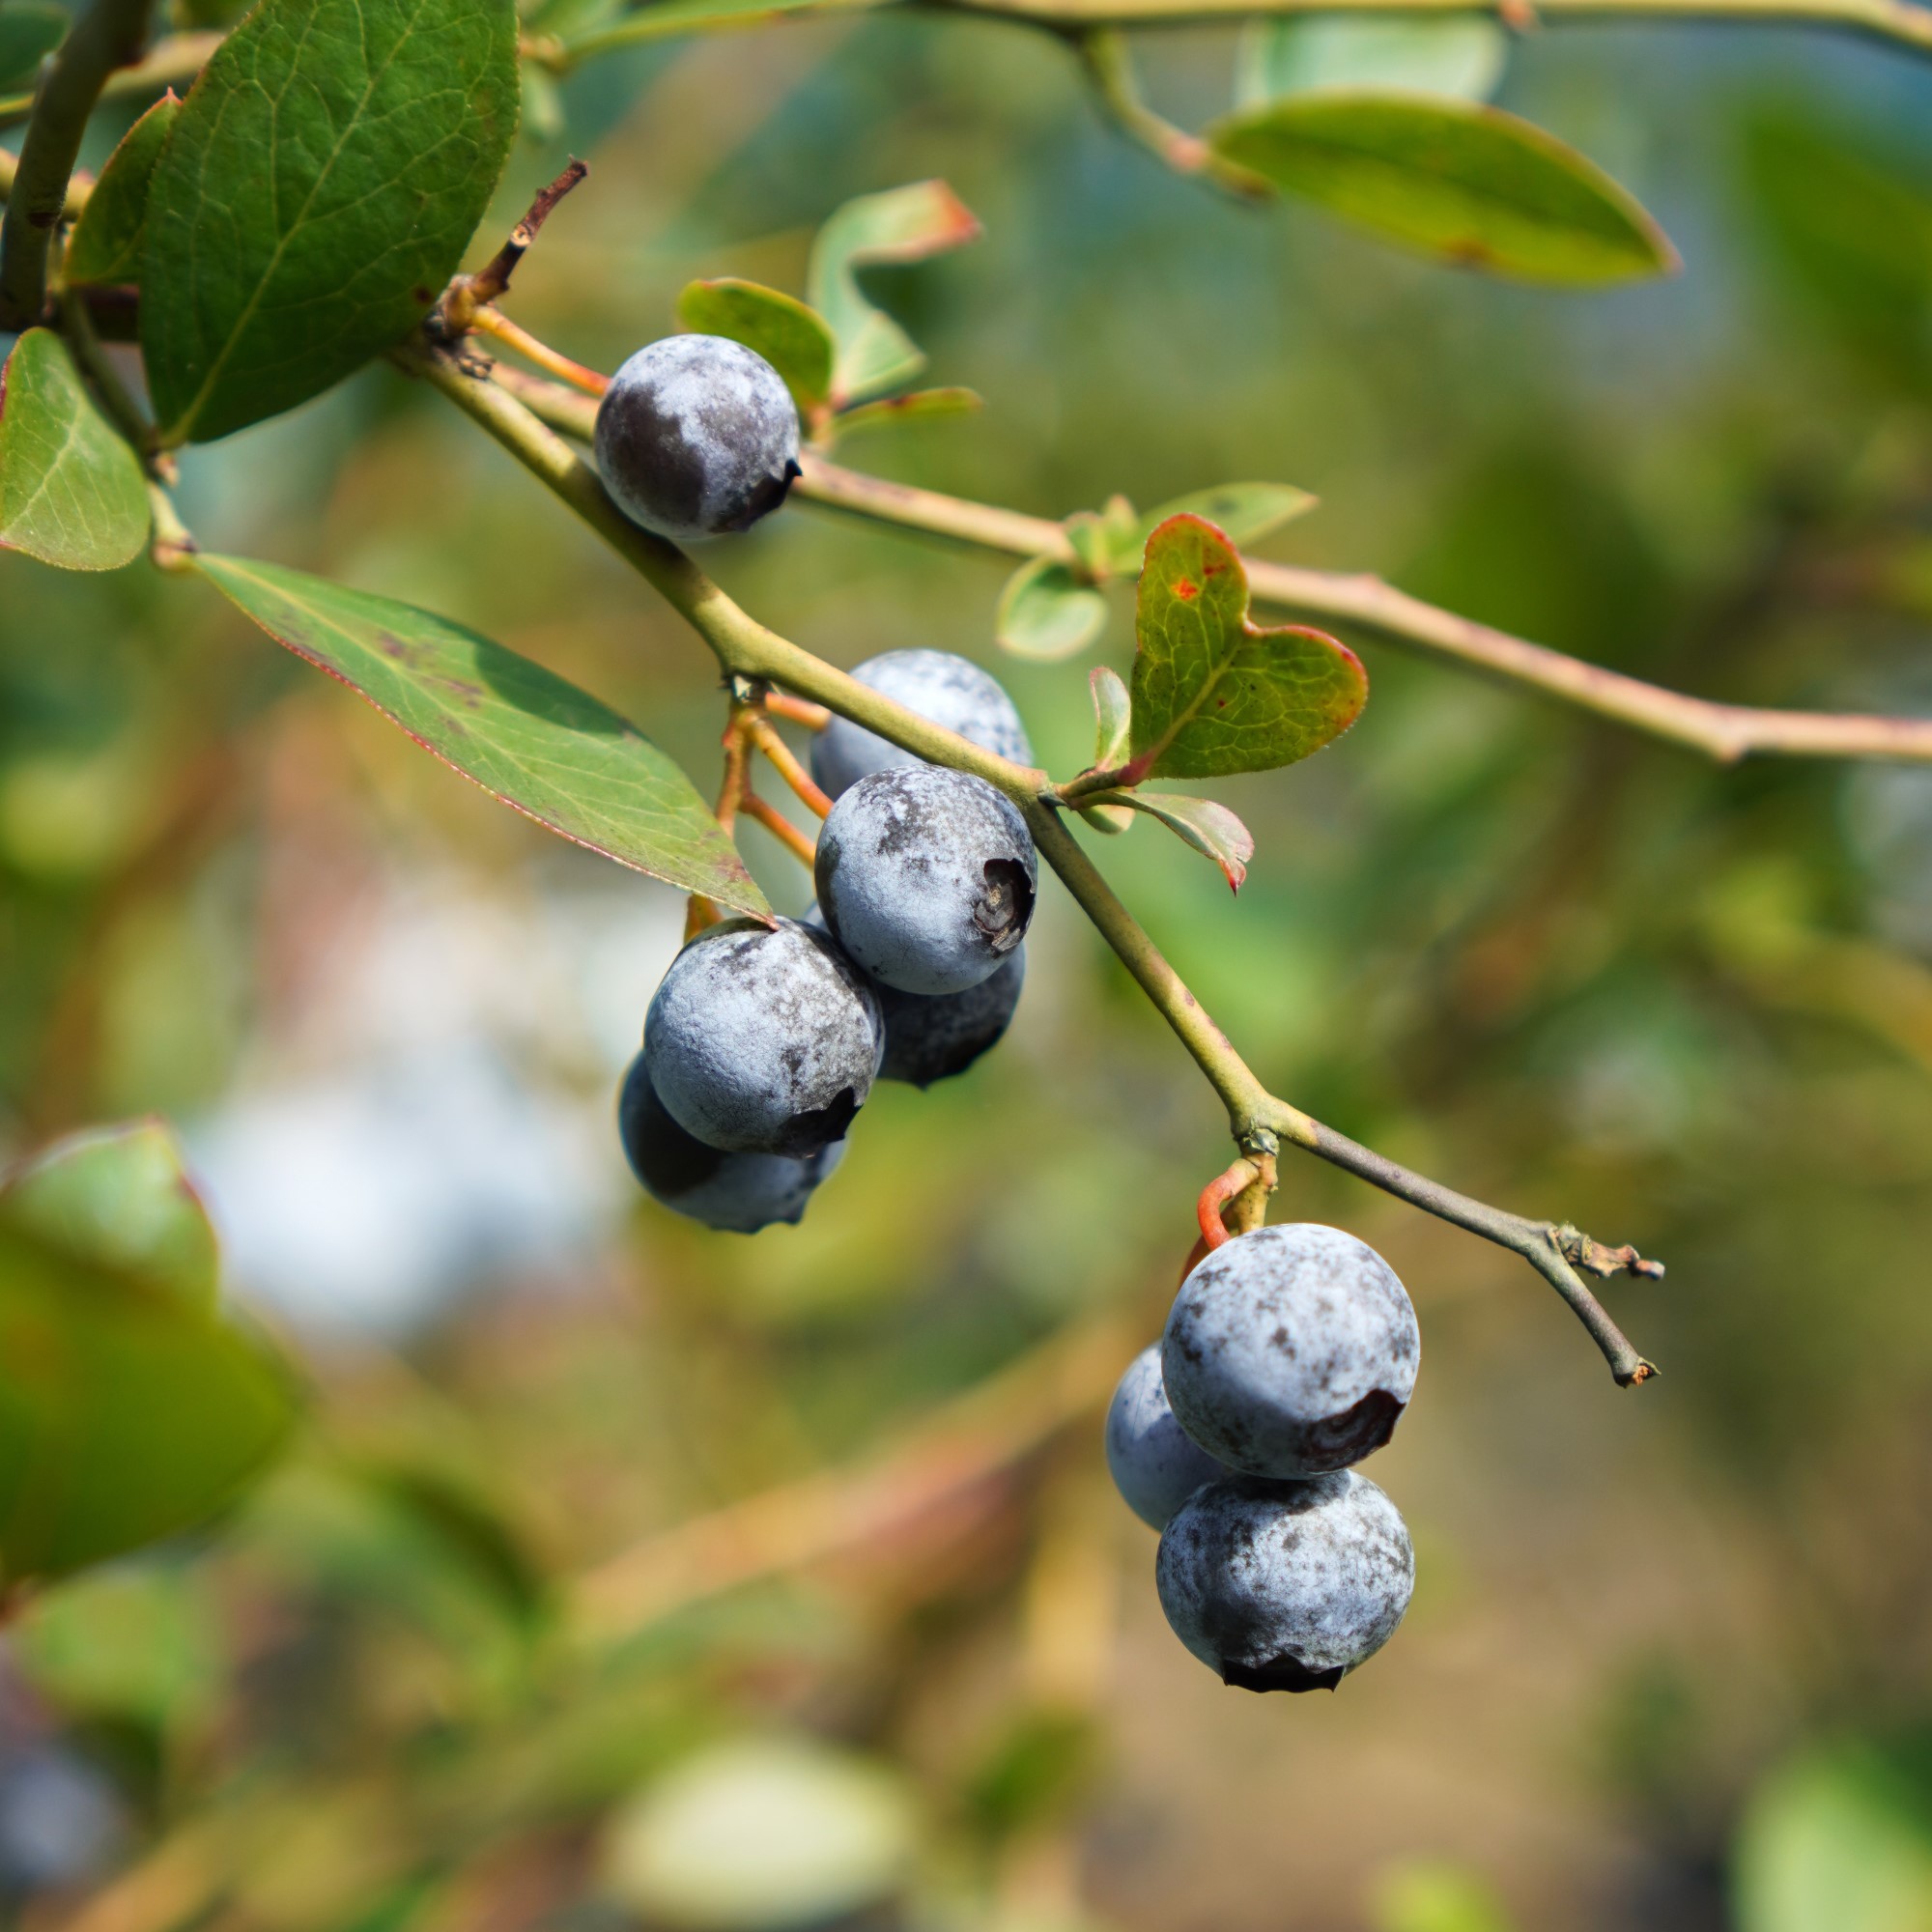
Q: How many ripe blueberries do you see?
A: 9